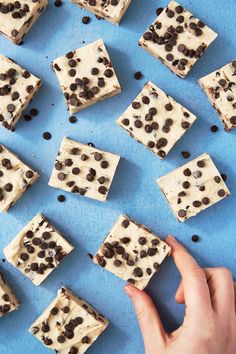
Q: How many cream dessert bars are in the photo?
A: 14